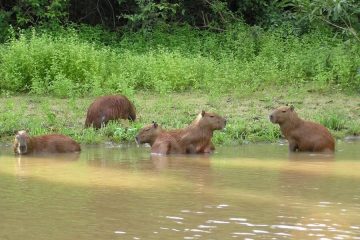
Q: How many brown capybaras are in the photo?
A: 5